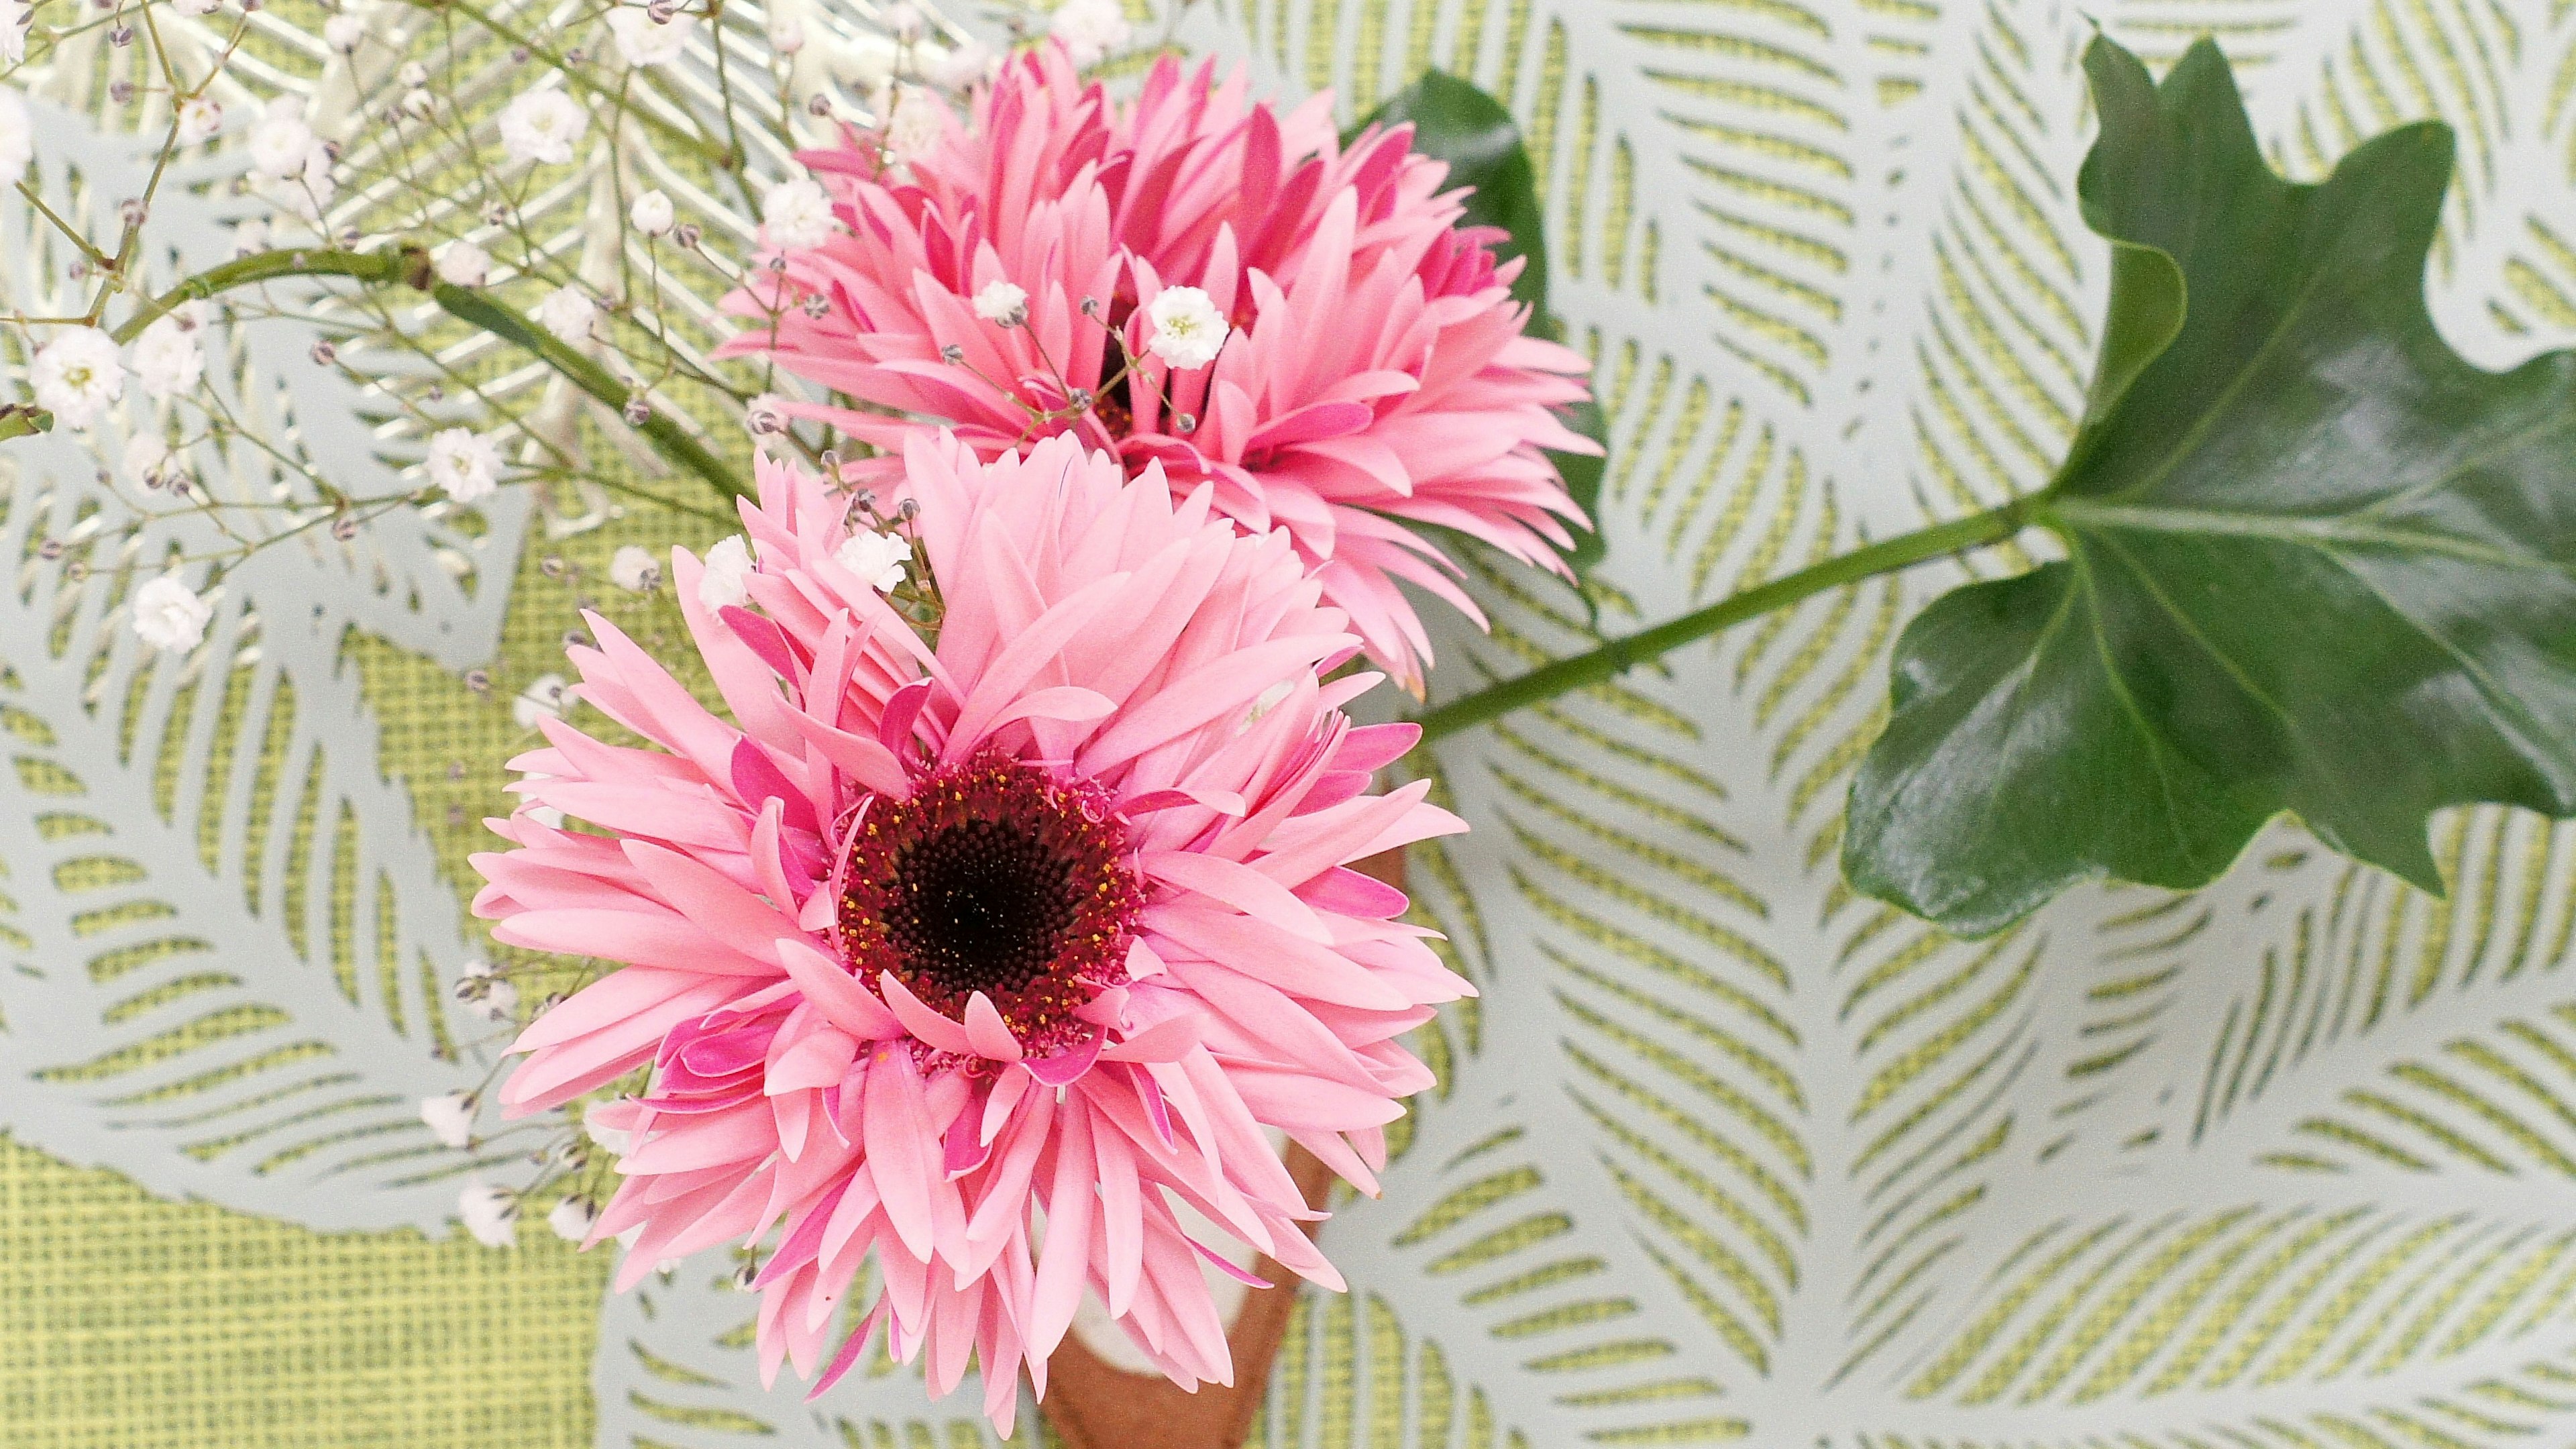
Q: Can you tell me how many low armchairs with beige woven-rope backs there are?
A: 0